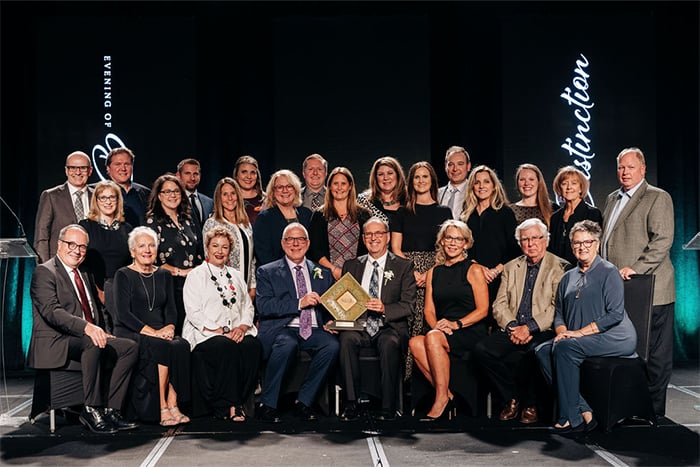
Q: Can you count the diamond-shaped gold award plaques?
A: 1